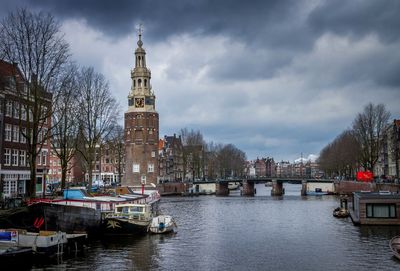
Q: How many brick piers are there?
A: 4